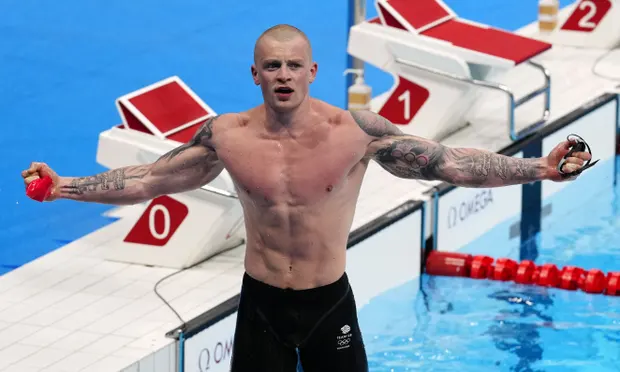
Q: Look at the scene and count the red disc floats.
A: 7